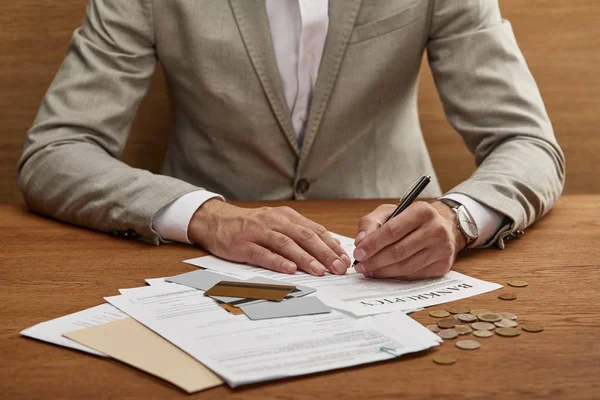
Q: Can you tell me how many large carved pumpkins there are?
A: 0